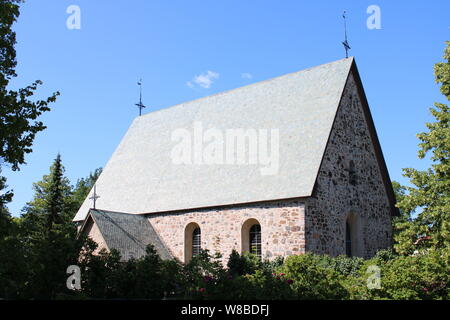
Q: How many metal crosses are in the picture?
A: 3